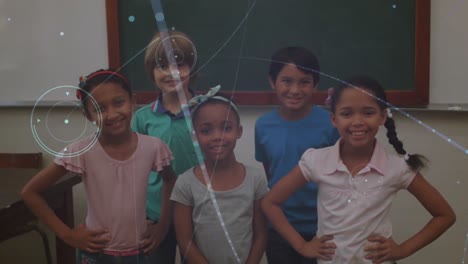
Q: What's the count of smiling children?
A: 5